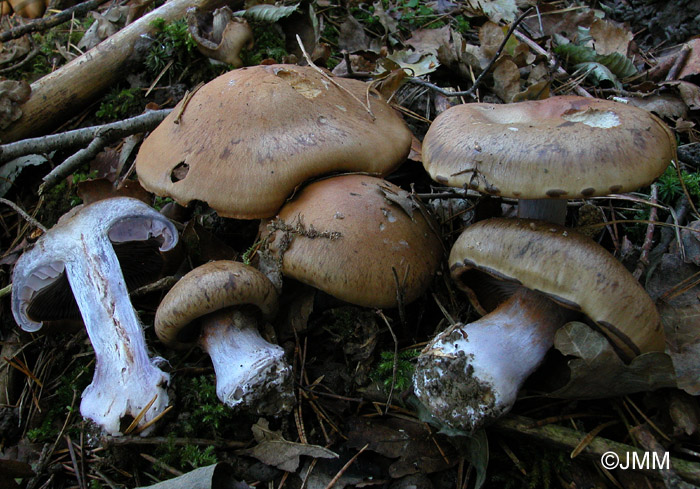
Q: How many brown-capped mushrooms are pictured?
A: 5